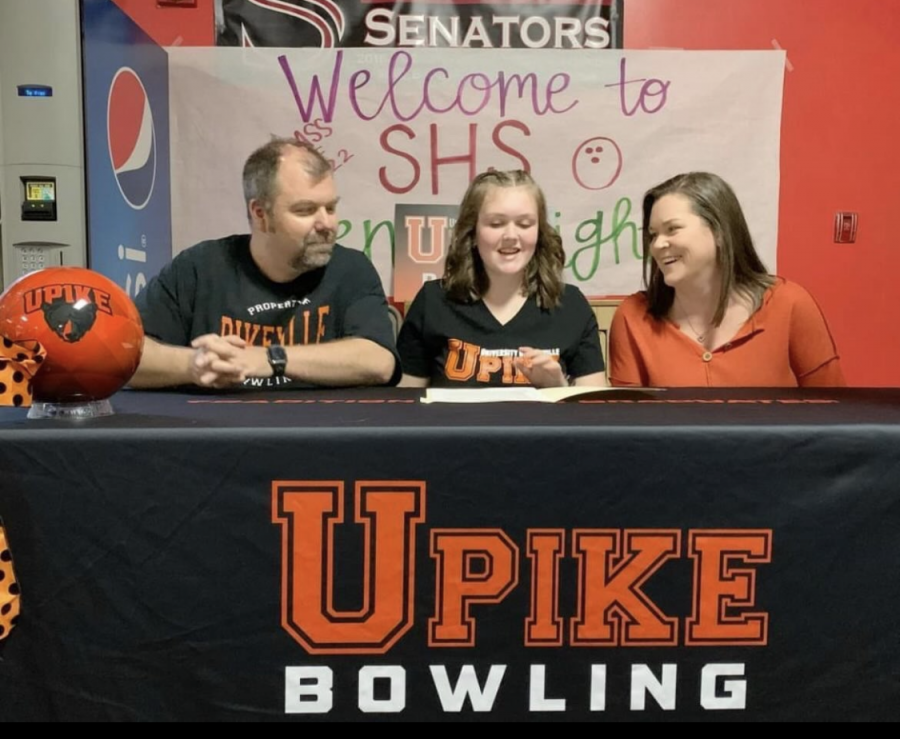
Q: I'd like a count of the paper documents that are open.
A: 1